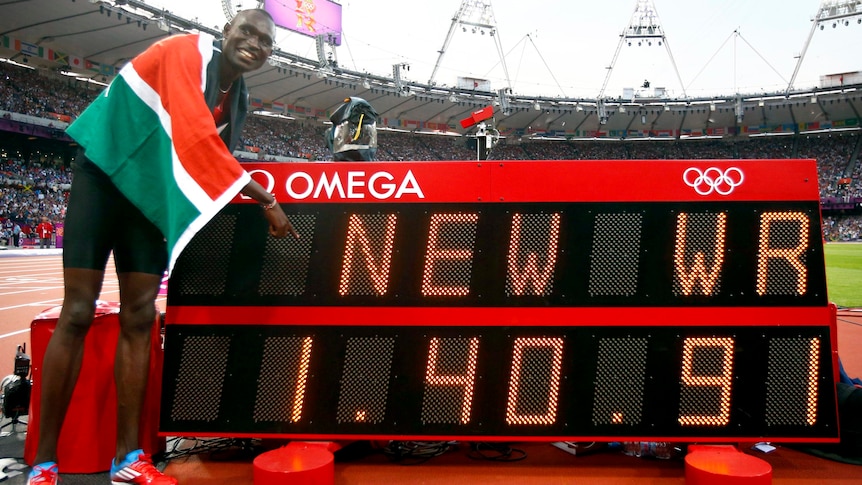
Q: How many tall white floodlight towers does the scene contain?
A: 3